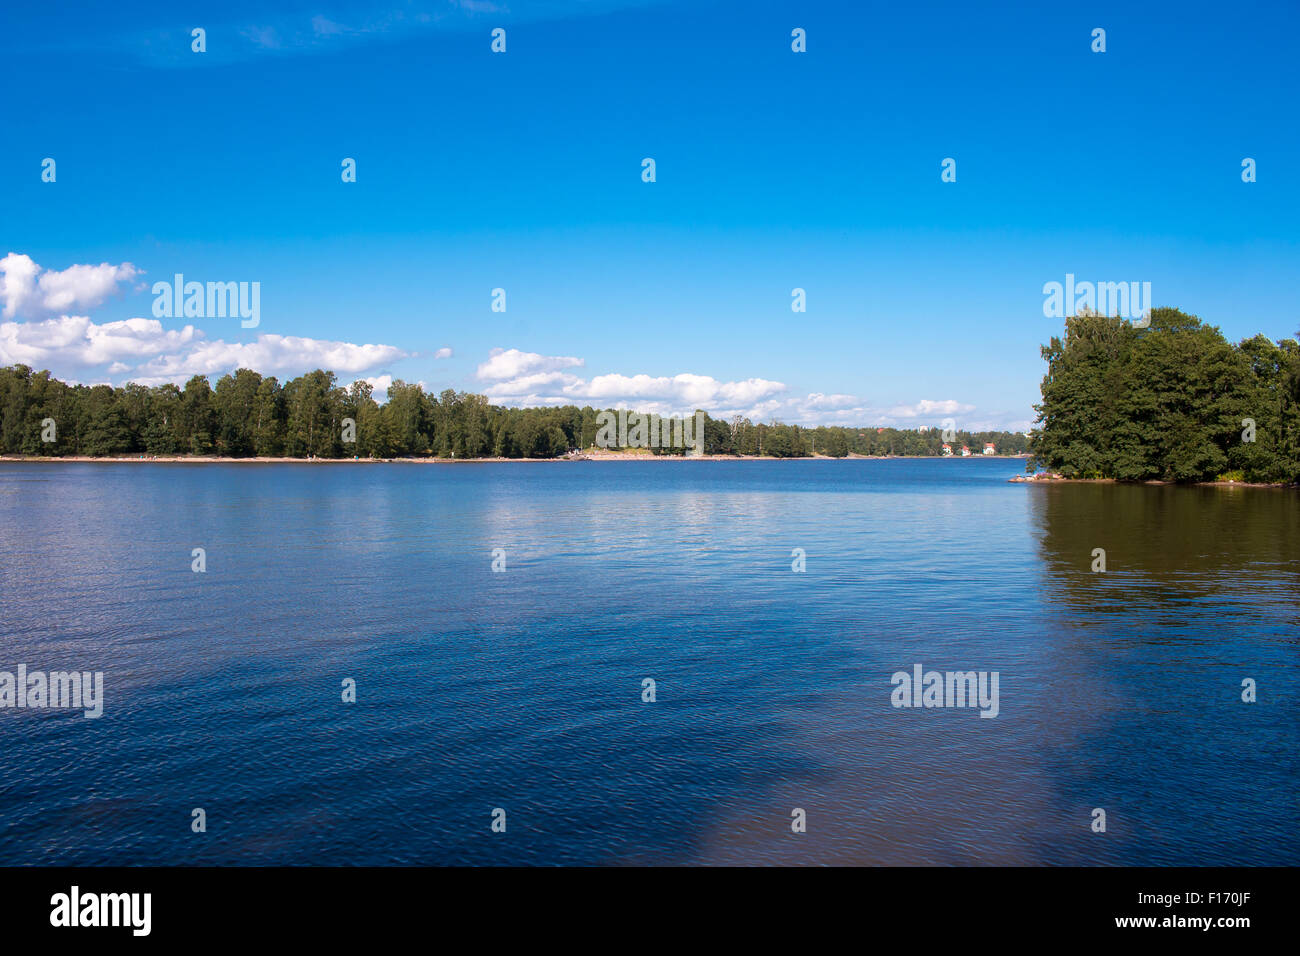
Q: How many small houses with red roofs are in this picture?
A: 3